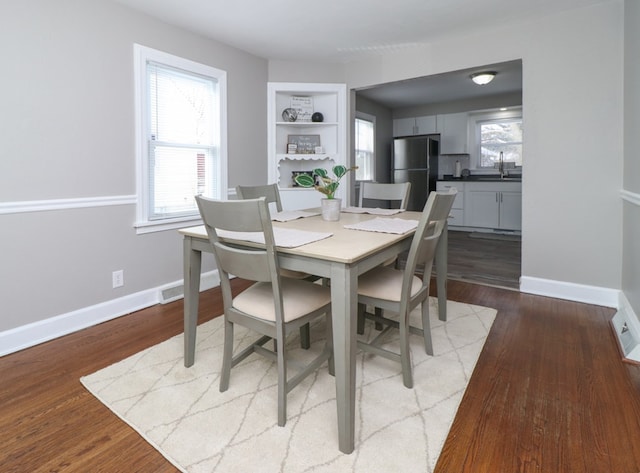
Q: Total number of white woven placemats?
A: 4